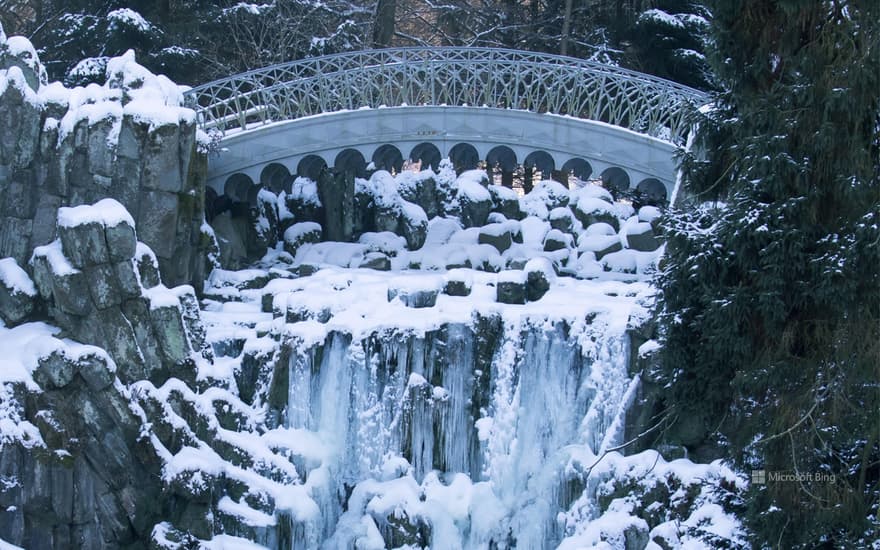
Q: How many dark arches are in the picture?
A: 13